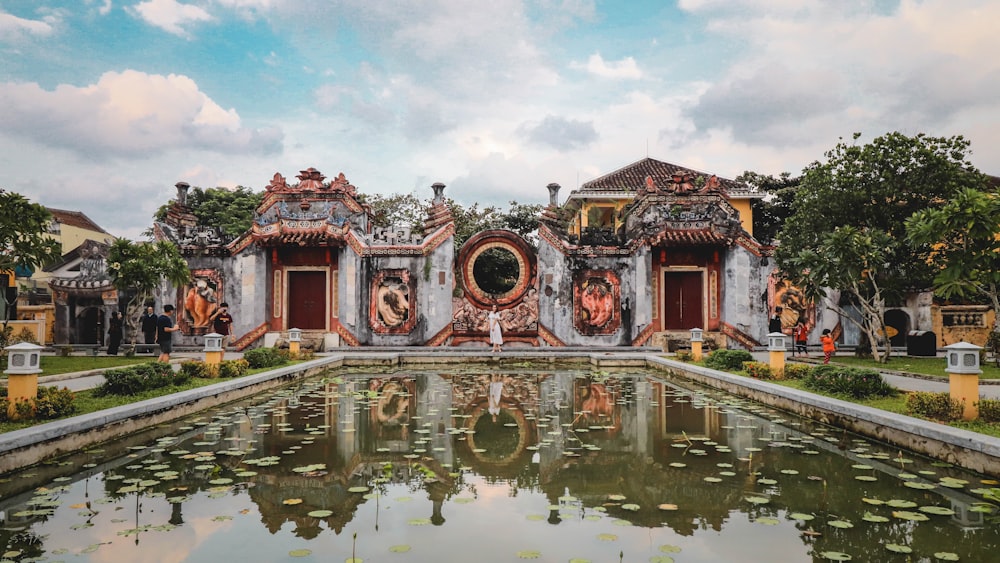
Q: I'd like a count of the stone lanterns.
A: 6